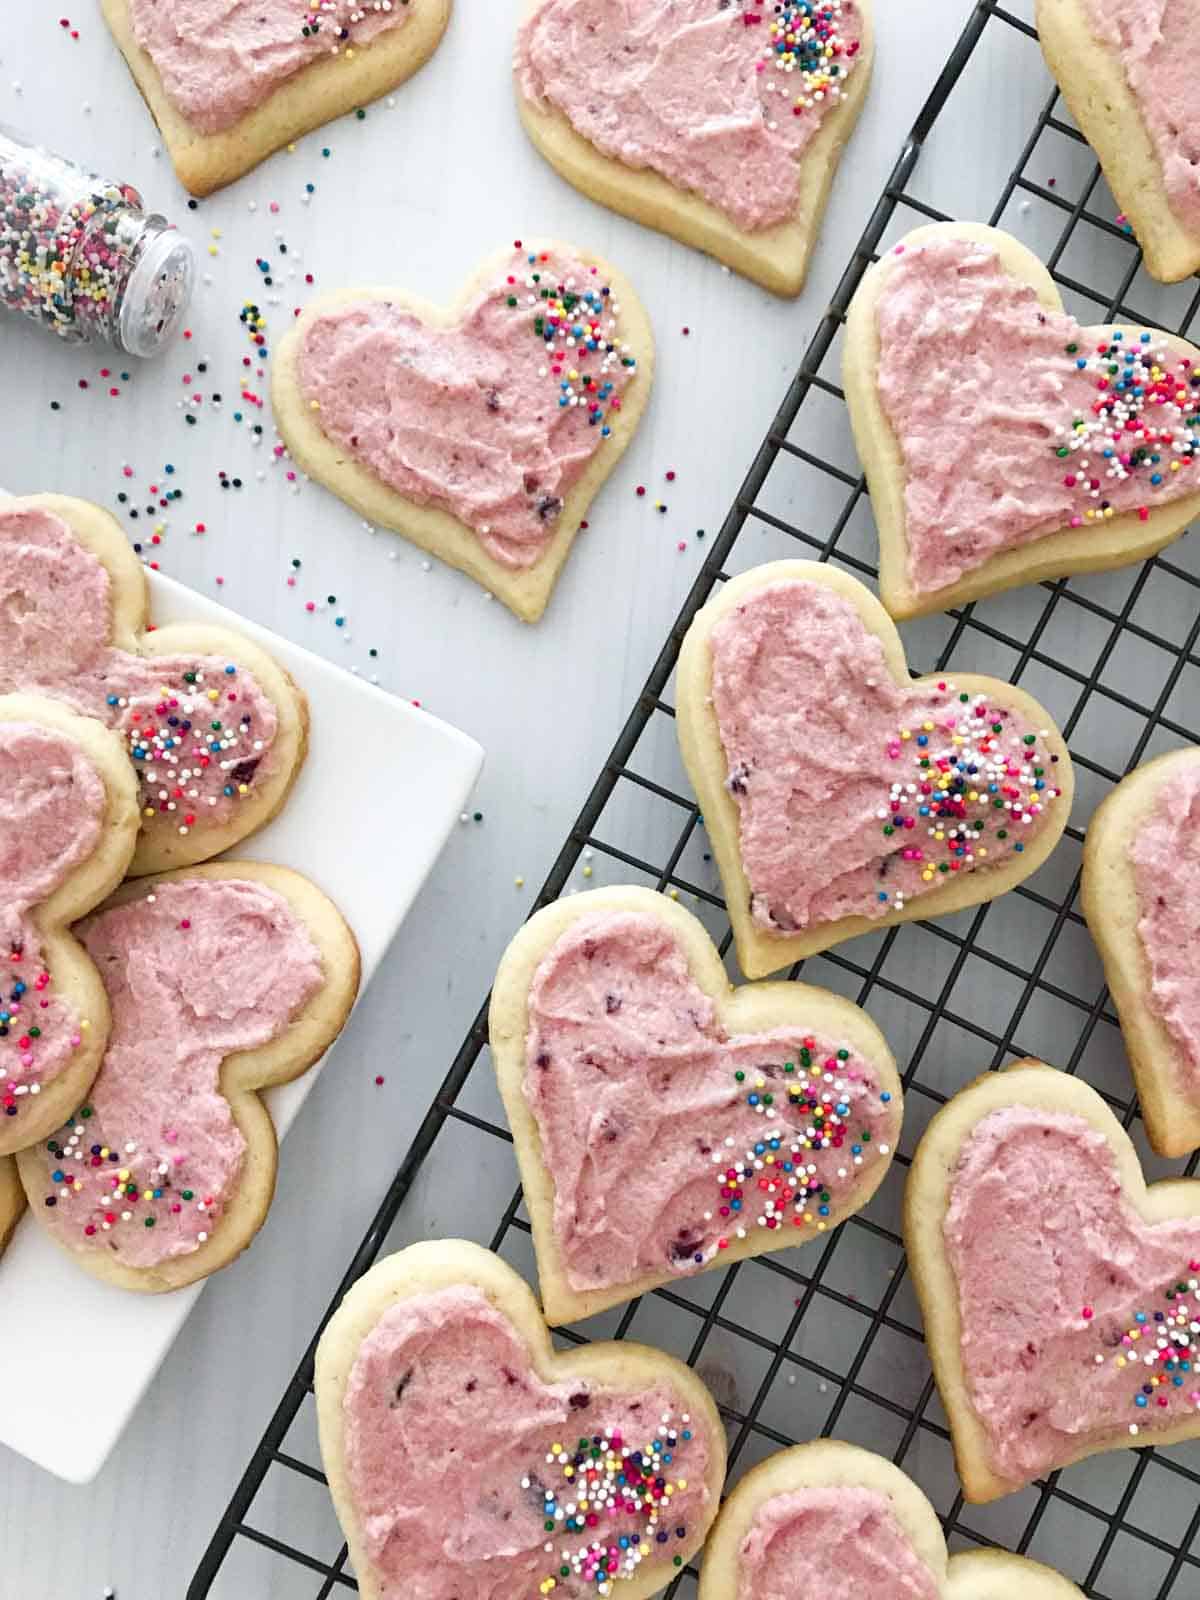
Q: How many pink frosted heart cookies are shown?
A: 14